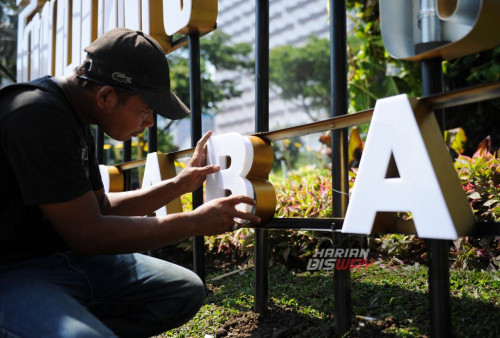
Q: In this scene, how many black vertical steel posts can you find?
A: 7